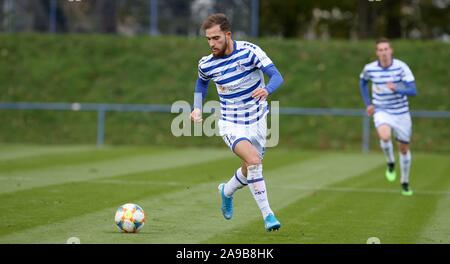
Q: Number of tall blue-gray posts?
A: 3